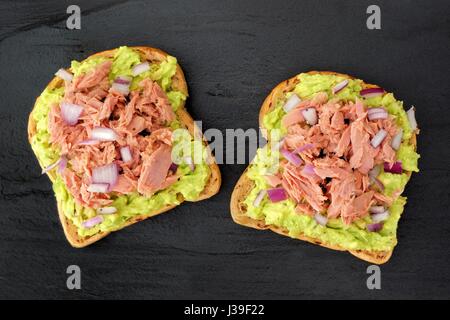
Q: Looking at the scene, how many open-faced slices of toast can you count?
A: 2